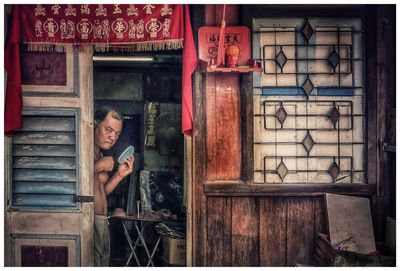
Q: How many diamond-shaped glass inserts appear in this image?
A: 9